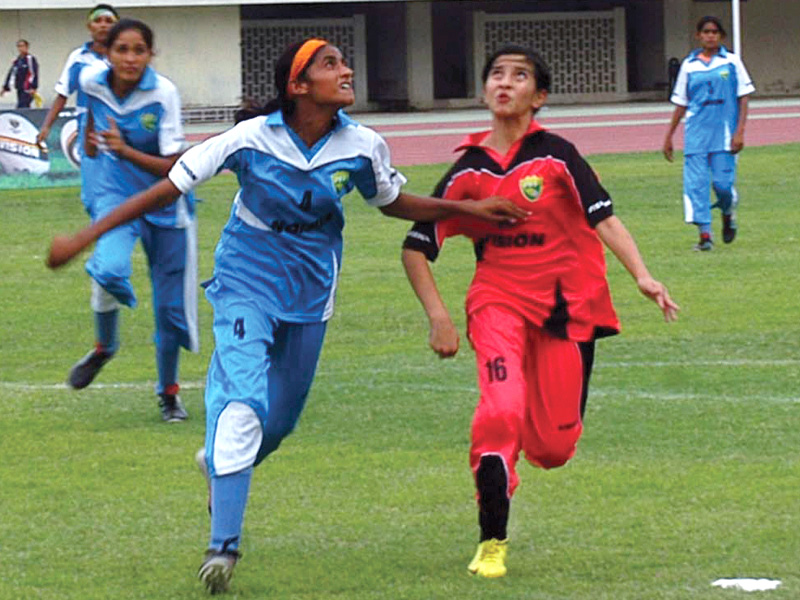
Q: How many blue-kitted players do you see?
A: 4